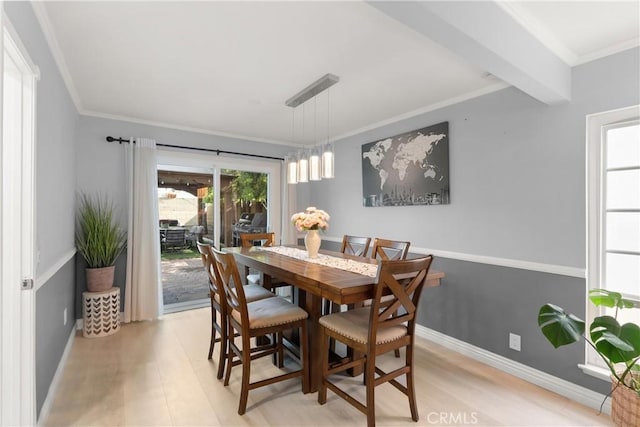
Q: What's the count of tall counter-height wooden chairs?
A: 6